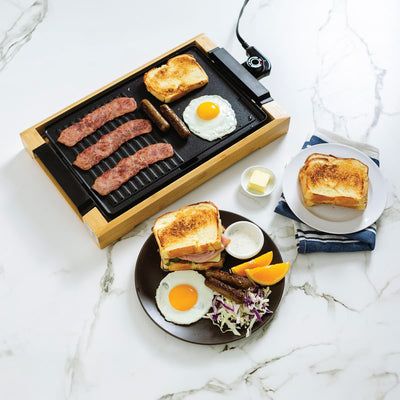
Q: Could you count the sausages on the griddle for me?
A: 2